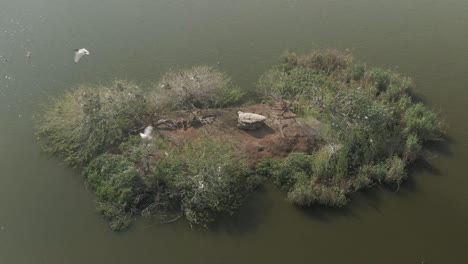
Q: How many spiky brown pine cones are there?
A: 0